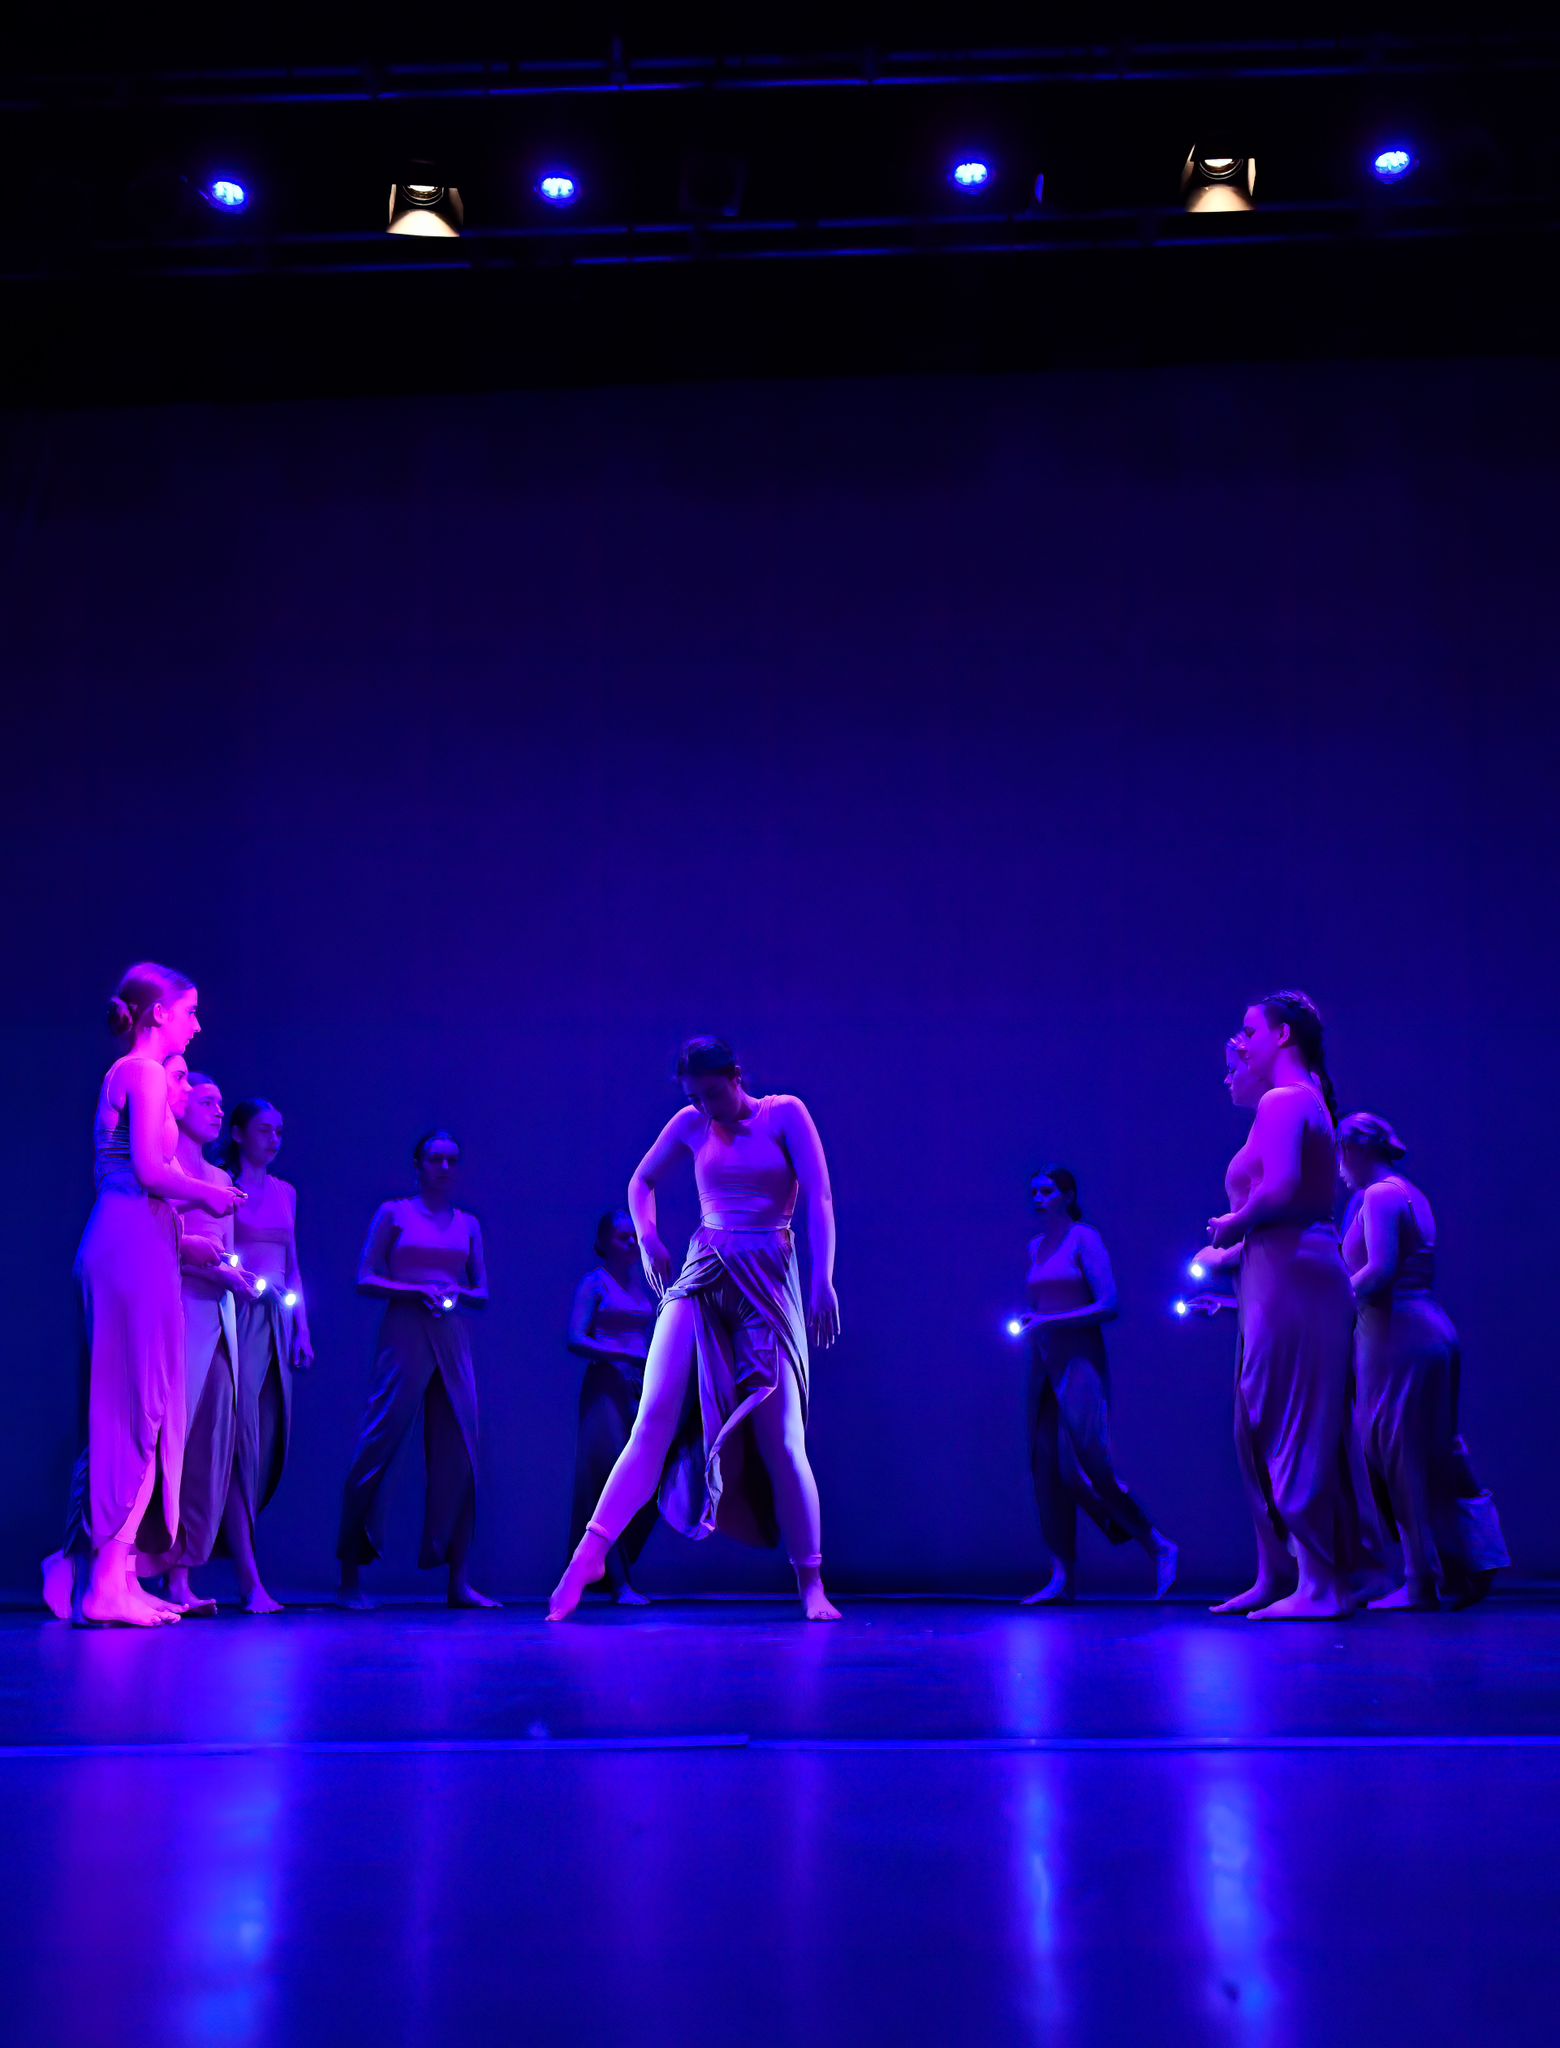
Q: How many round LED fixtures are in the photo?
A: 4